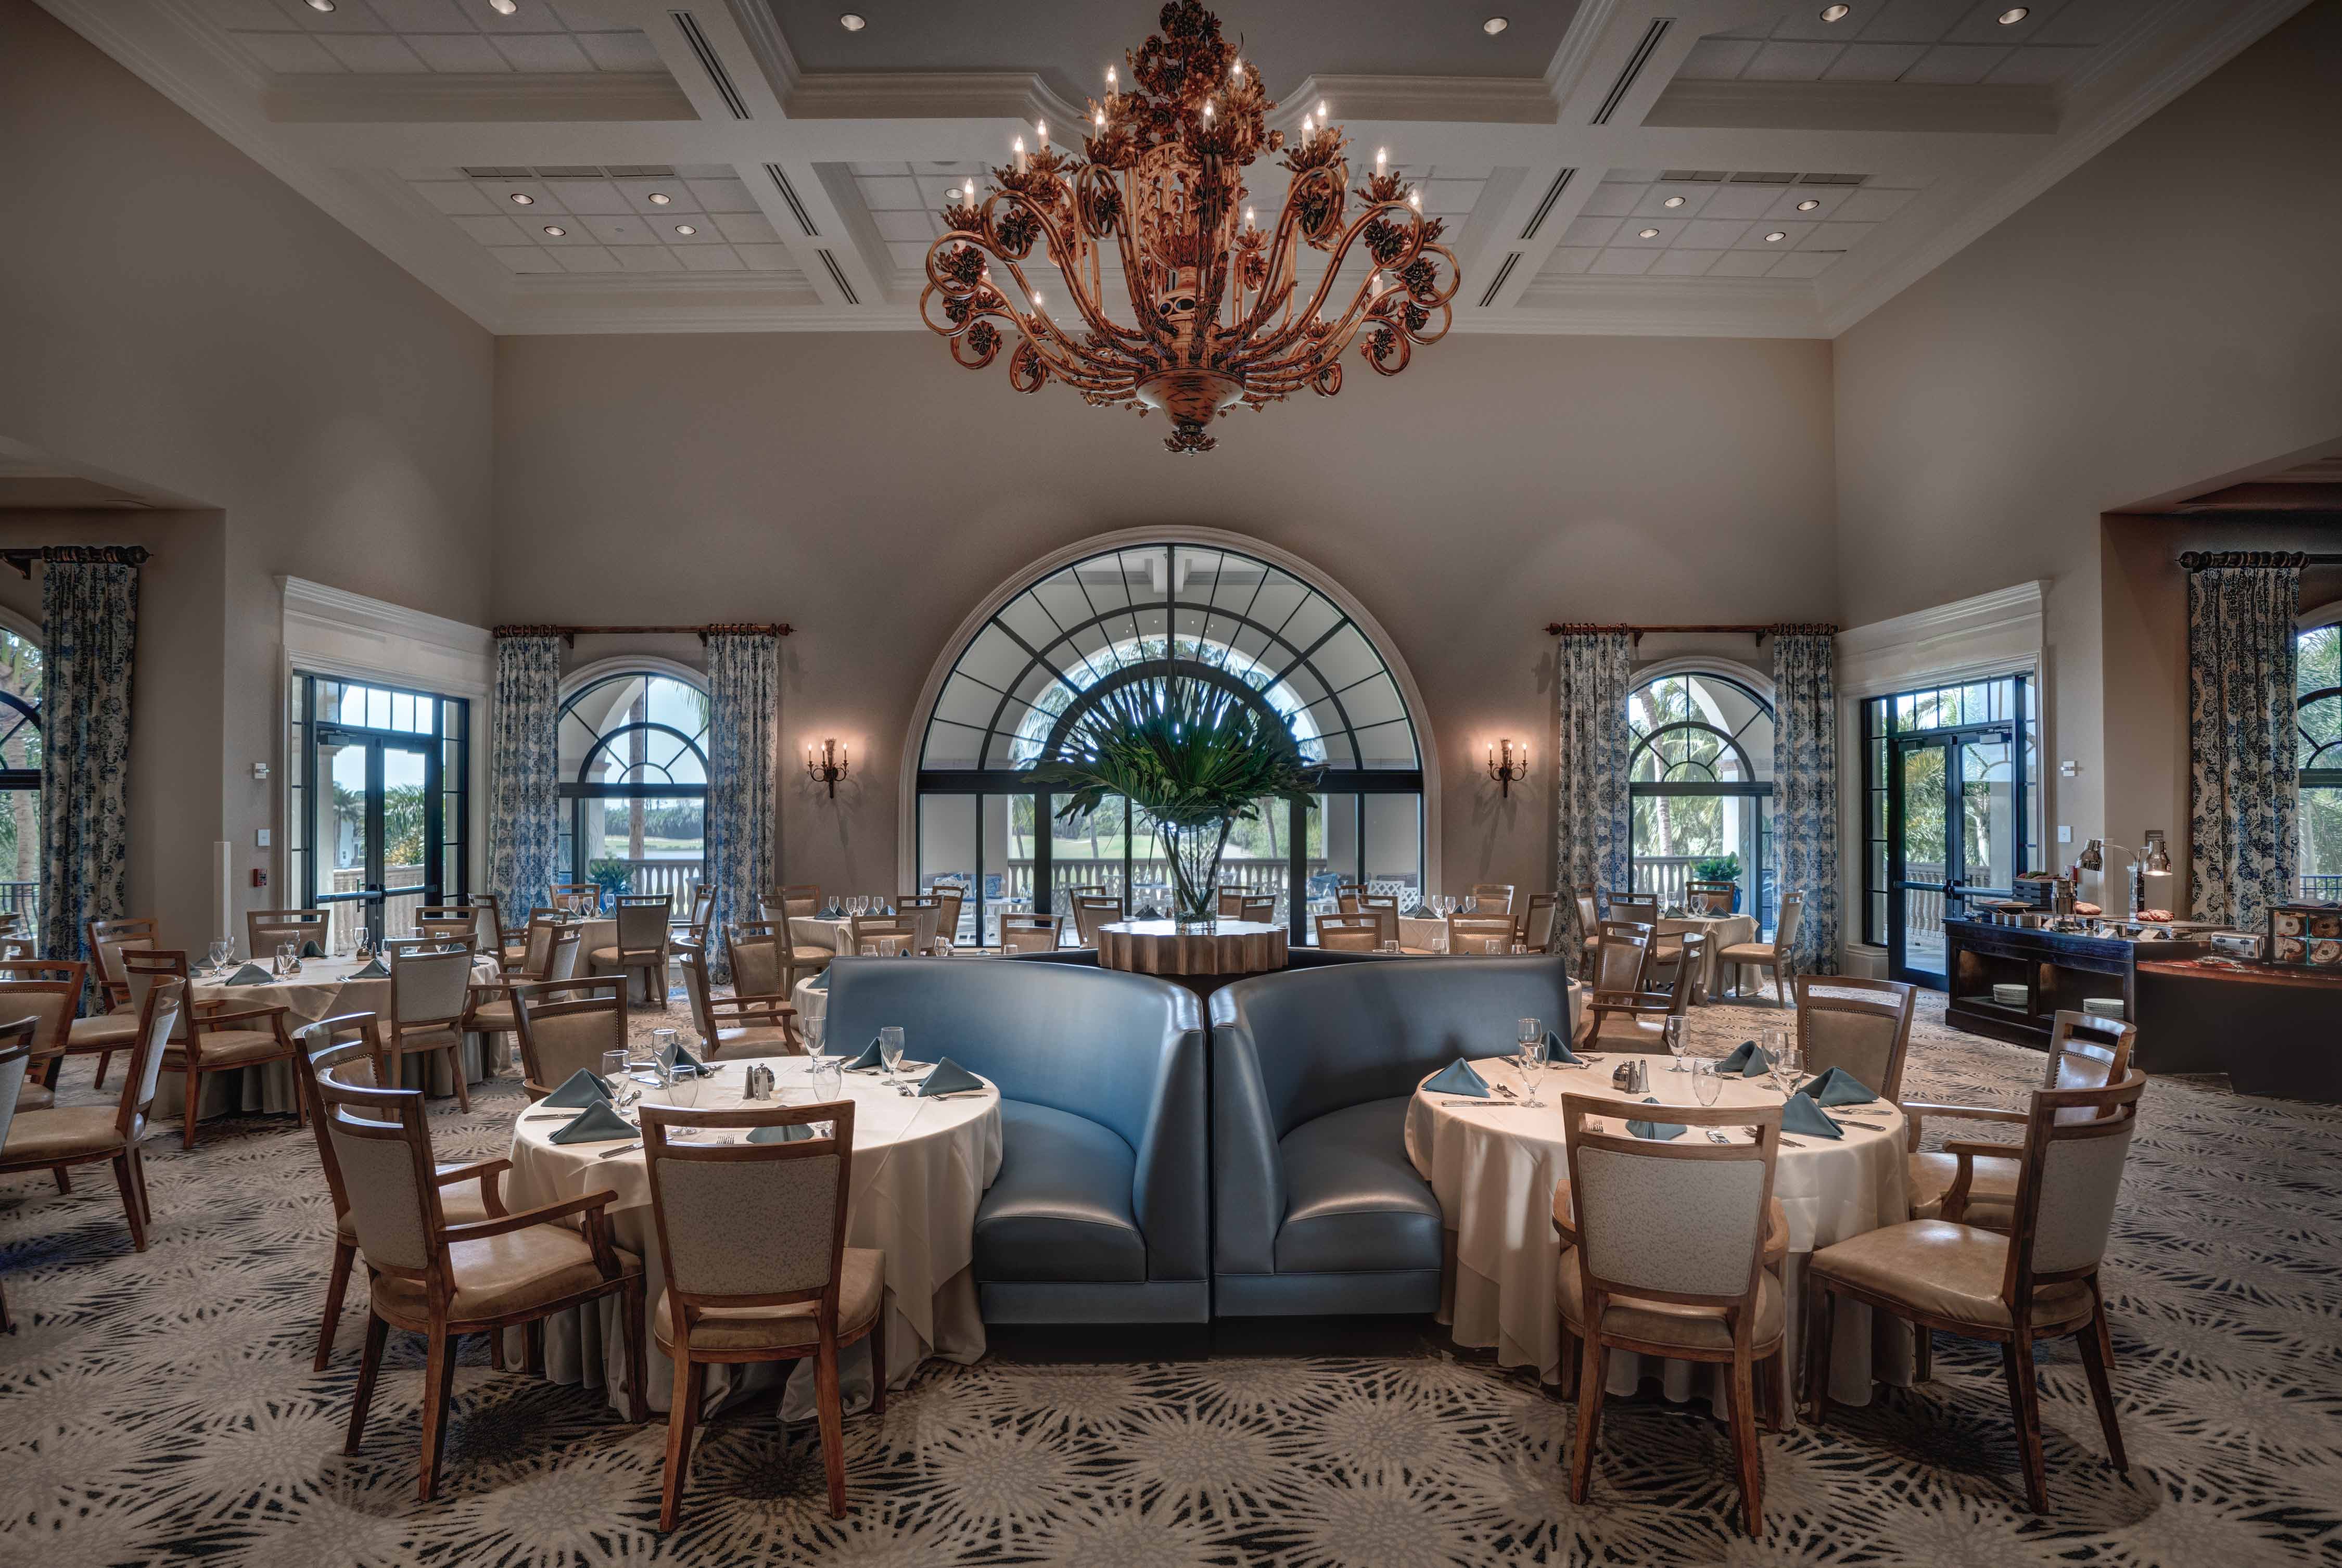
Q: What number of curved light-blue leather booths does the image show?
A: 2